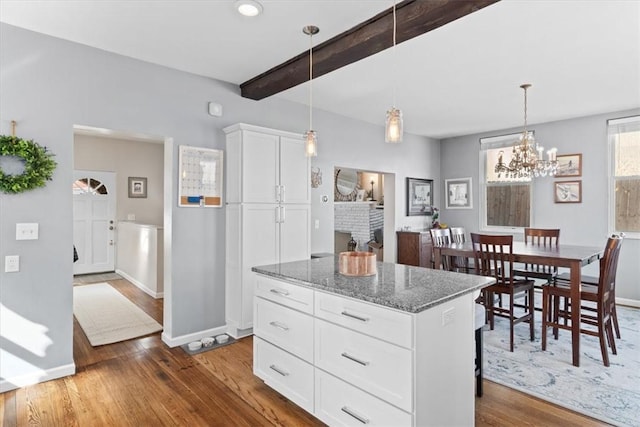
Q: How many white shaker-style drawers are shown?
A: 6